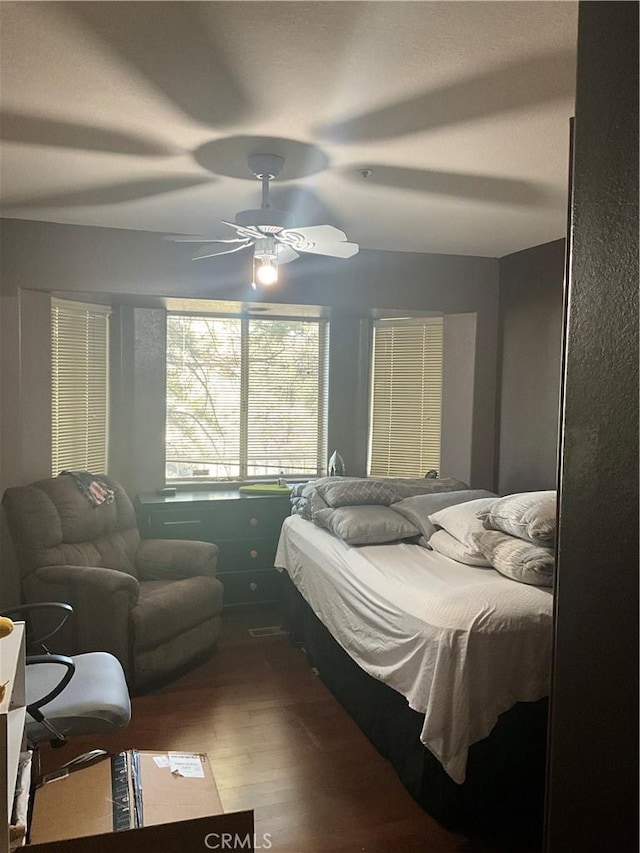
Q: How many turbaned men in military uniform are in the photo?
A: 0